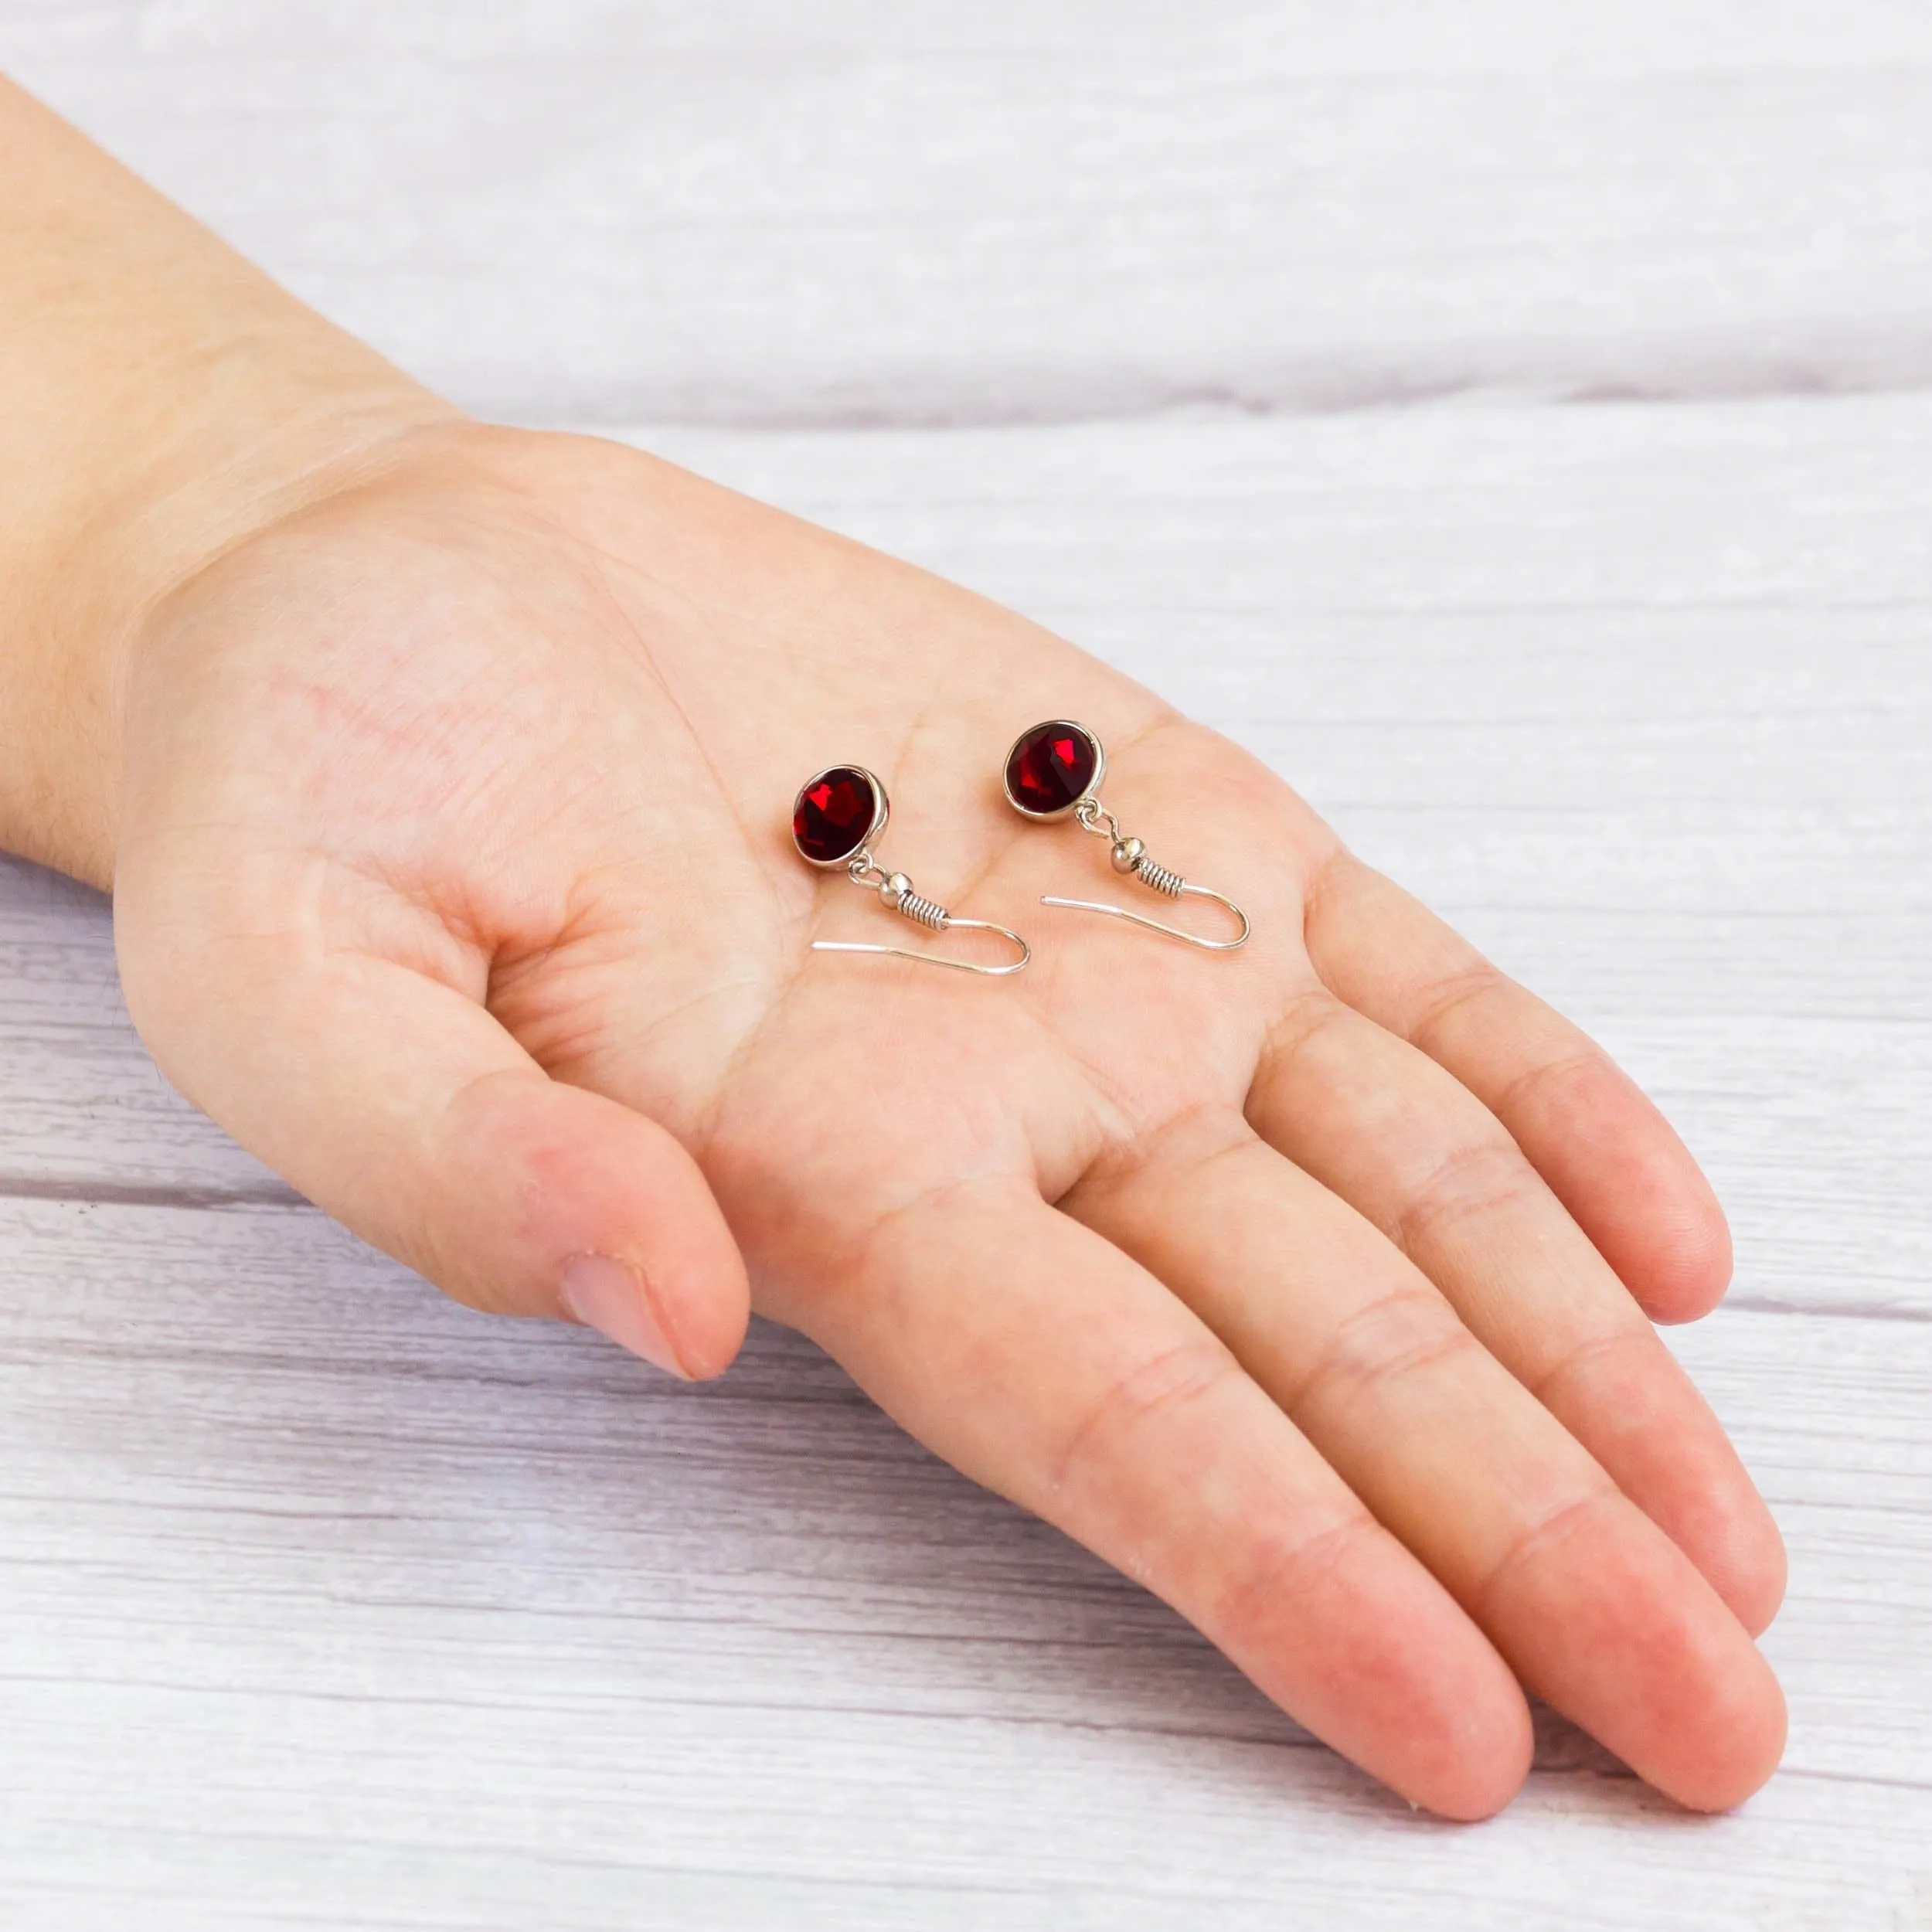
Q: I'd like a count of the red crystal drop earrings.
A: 2